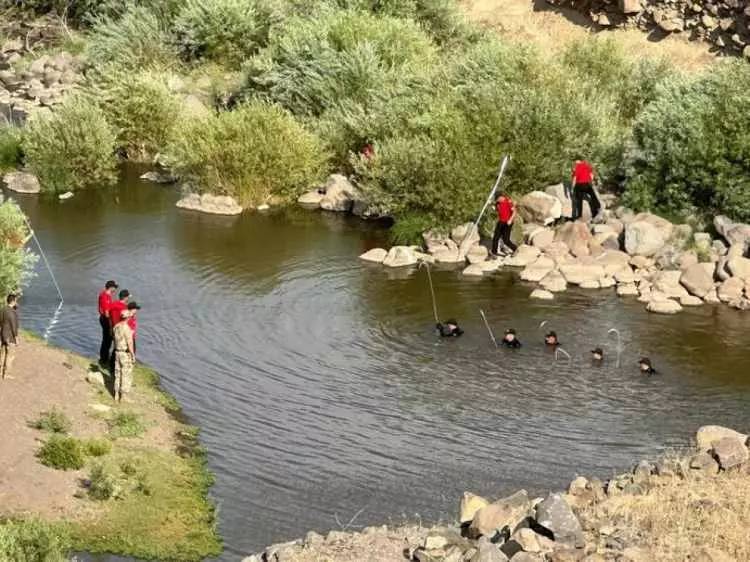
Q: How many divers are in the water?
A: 5